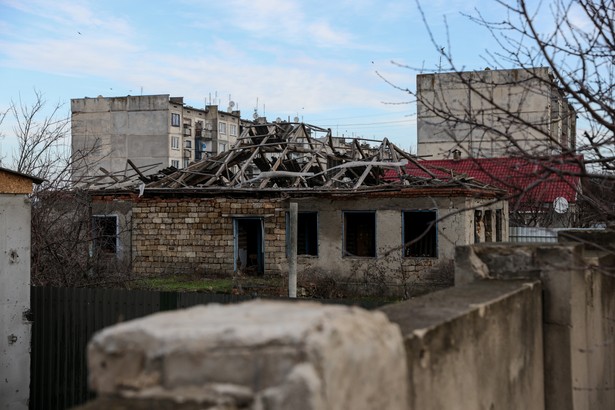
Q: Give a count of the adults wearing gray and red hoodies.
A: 0